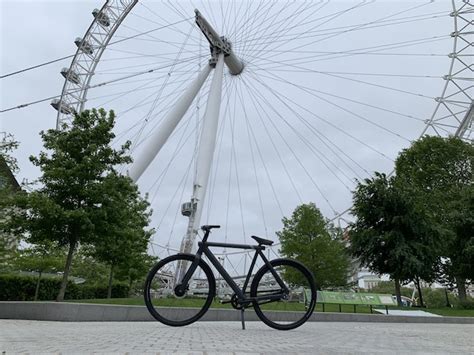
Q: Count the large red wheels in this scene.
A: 0